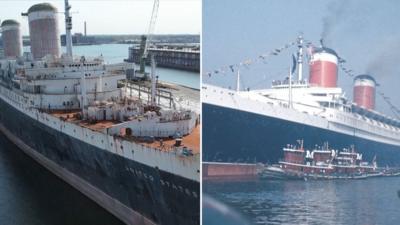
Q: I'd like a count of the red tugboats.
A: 3